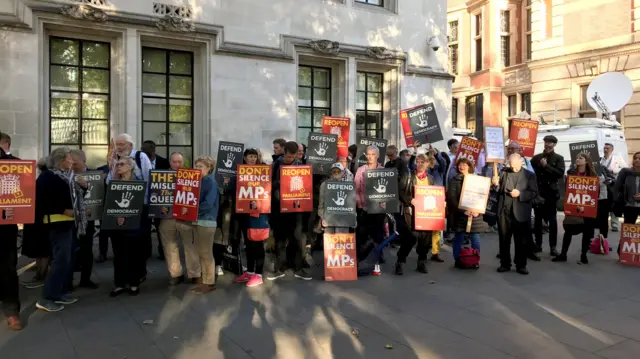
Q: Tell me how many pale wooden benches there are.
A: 0